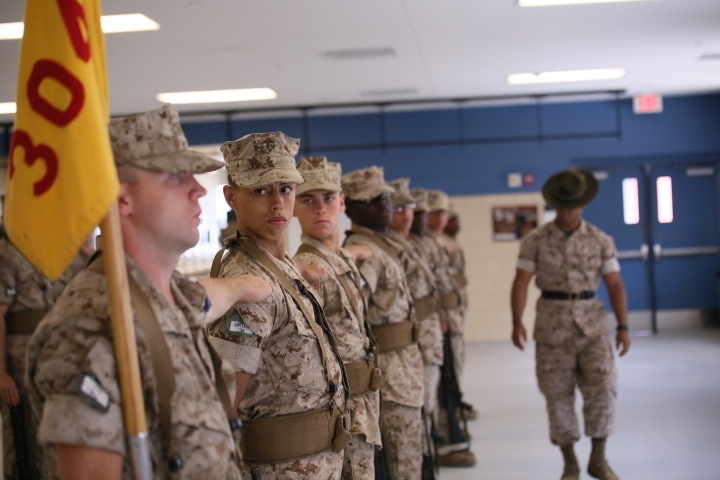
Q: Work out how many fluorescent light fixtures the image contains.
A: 5